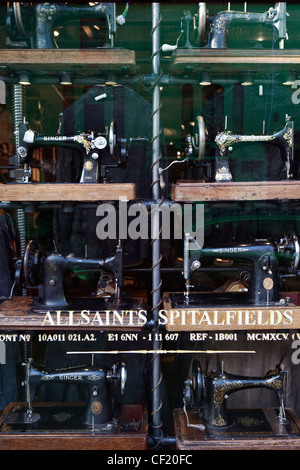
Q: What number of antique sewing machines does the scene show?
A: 8